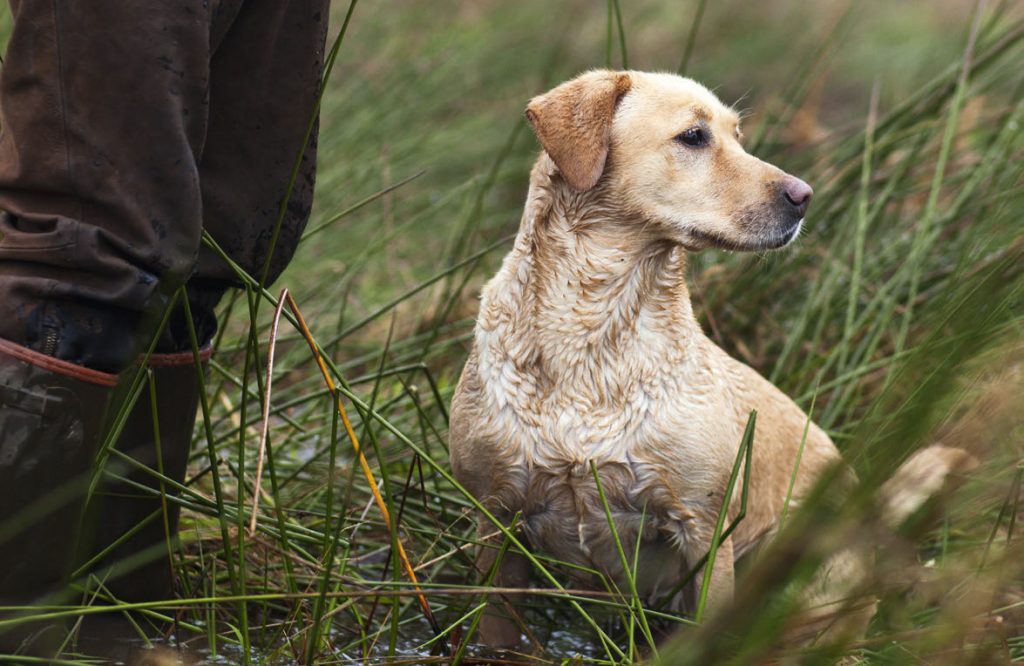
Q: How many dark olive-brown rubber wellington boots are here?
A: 2